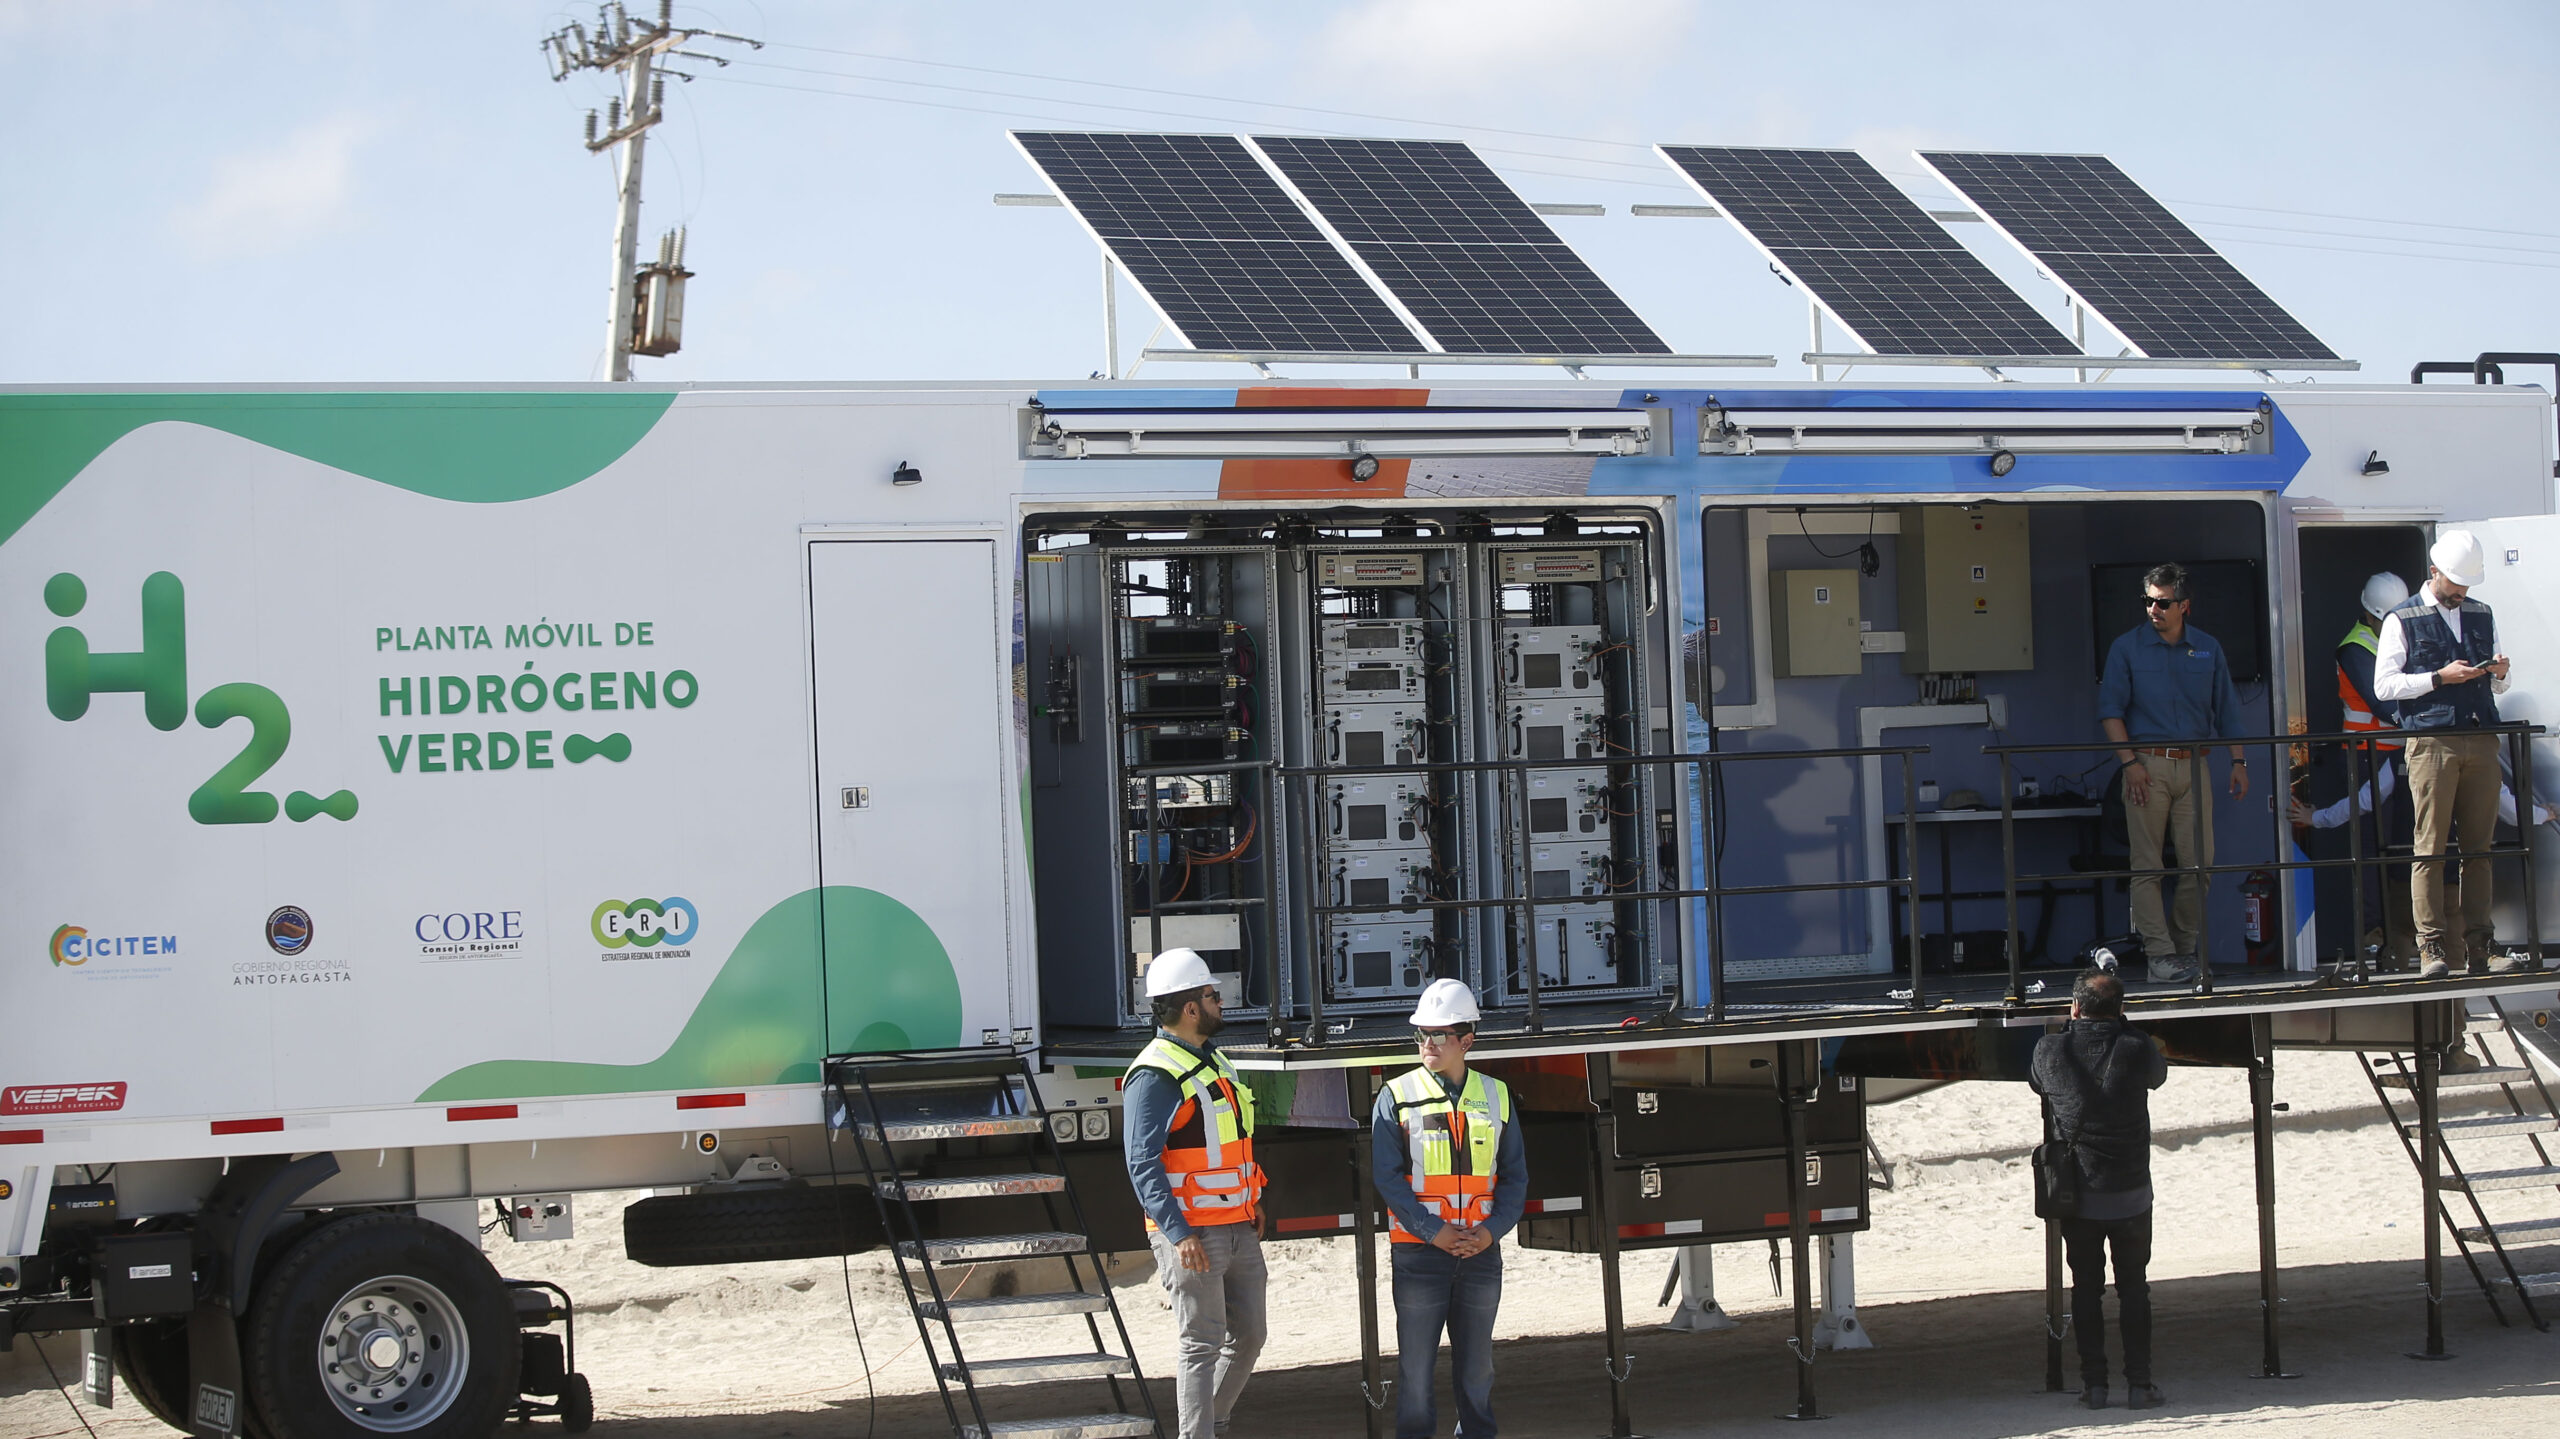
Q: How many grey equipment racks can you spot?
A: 3